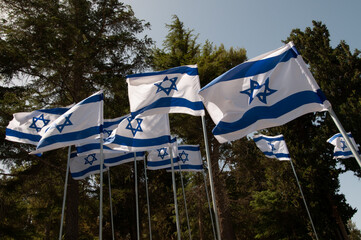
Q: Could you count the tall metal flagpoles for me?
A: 11